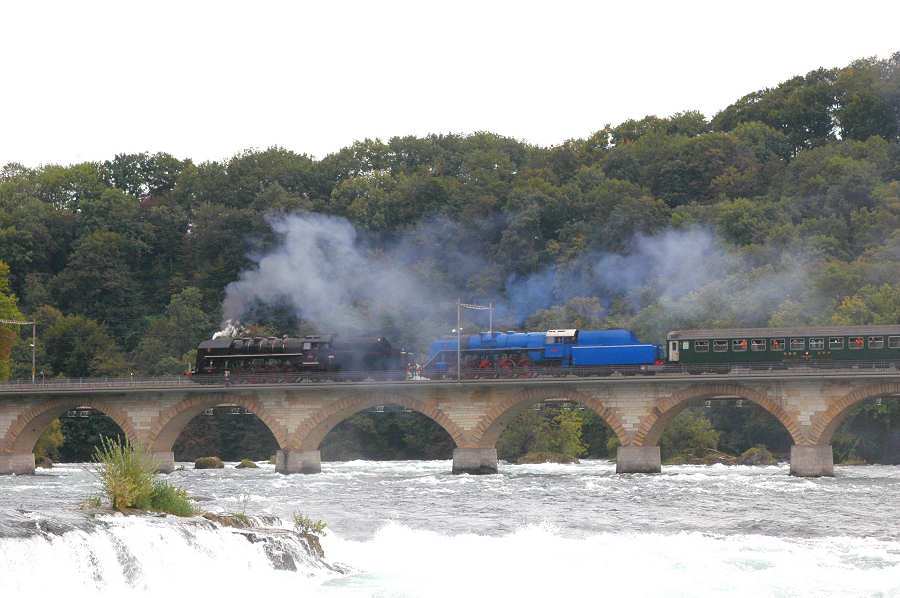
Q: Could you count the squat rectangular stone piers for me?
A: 6